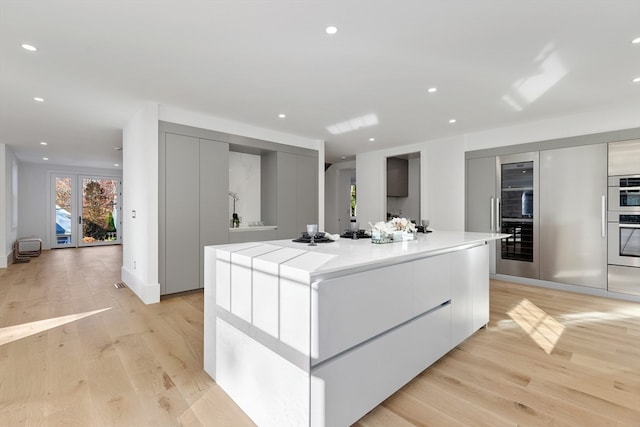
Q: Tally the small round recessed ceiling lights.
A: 12